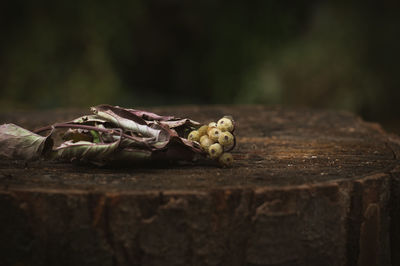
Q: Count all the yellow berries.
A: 9